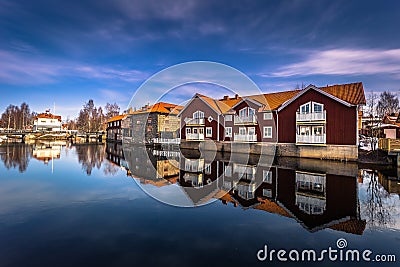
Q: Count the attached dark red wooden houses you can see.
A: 3